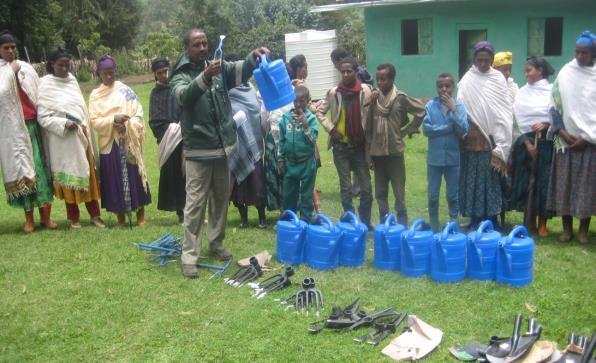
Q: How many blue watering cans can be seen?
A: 9